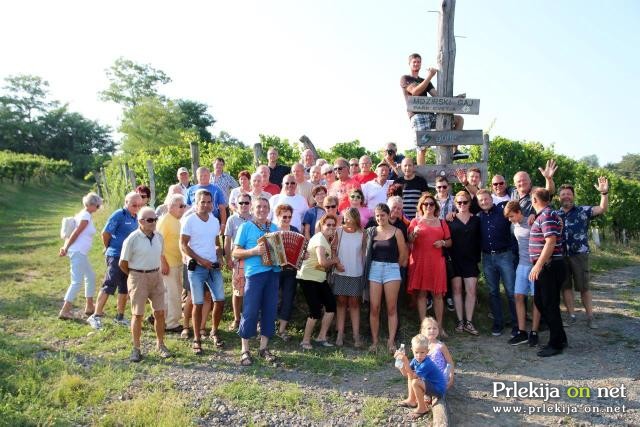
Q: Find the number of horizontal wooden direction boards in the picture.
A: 3